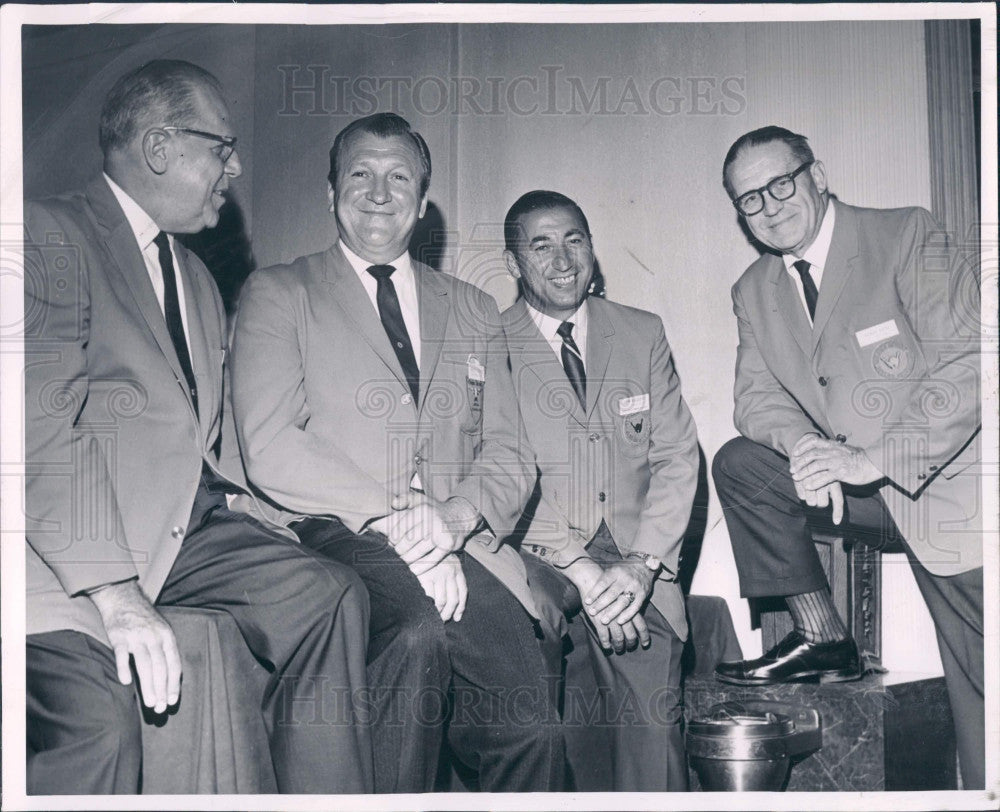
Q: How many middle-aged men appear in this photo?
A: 4